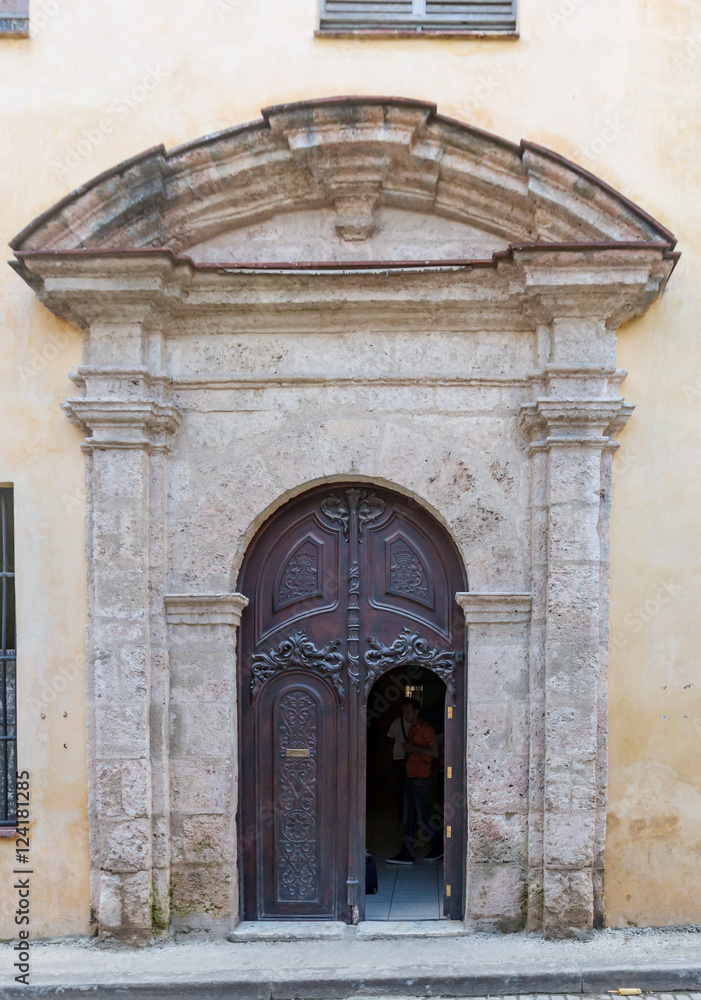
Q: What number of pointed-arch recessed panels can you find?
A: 2